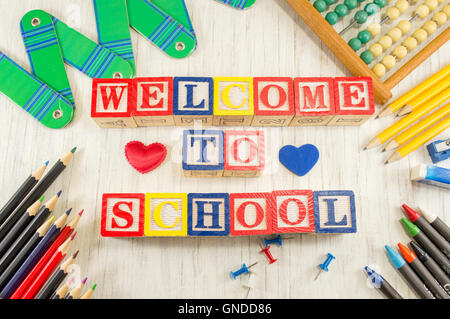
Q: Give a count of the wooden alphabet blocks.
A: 15